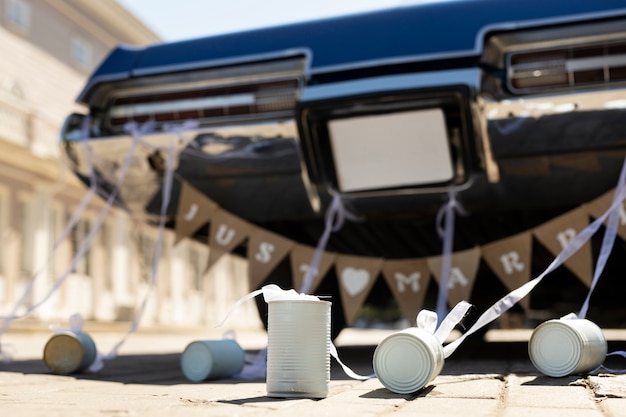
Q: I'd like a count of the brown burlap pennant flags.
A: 10